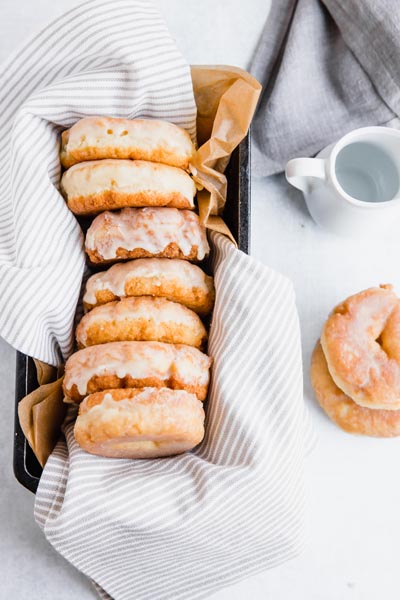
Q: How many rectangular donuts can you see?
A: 0